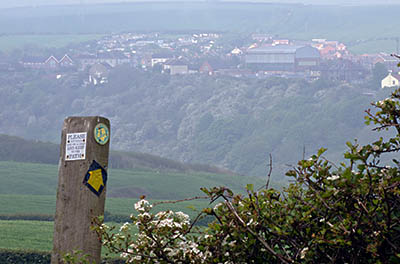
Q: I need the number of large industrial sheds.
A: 1